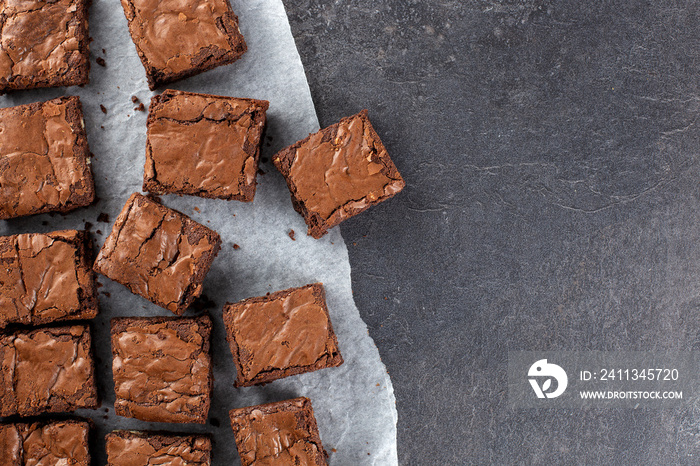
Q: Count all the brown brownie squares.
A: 13